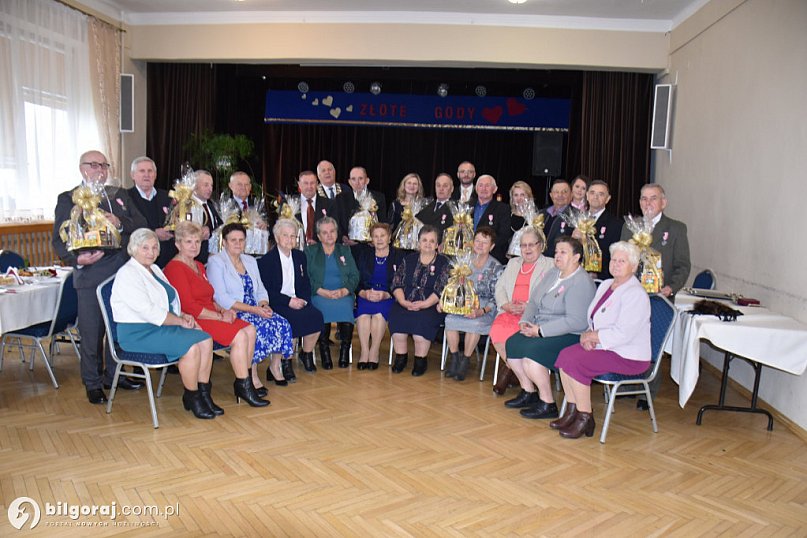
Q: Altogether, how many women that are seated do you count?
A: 11